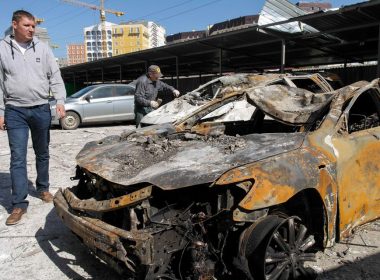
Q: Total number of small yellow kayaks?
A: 0